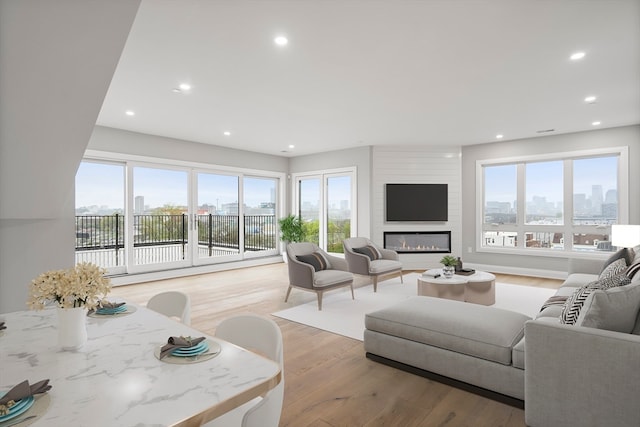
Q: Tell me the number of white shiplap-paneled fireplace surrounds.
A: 1